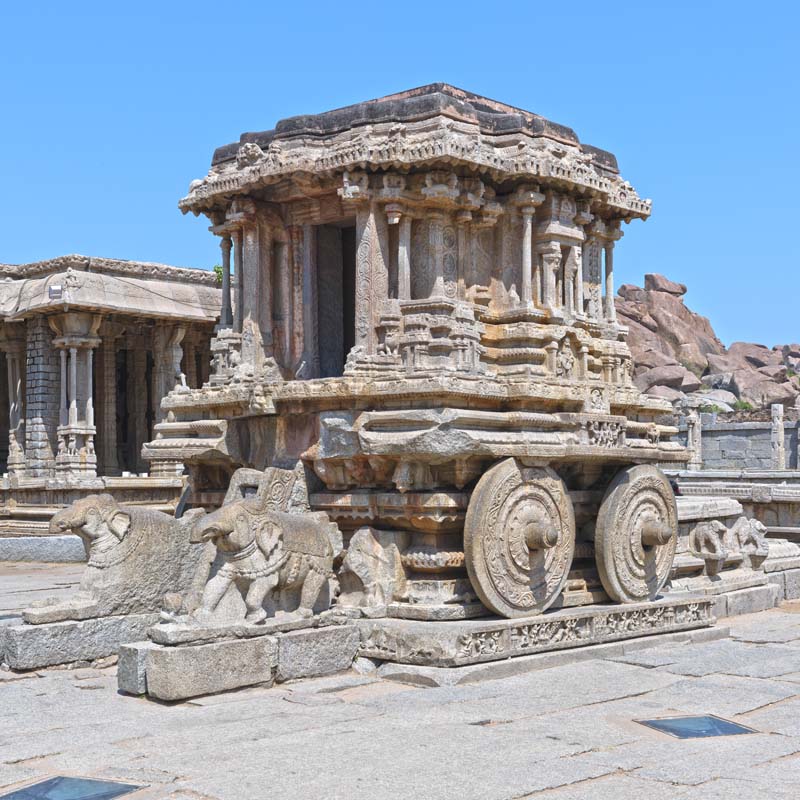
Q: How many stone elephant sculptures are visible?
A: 2